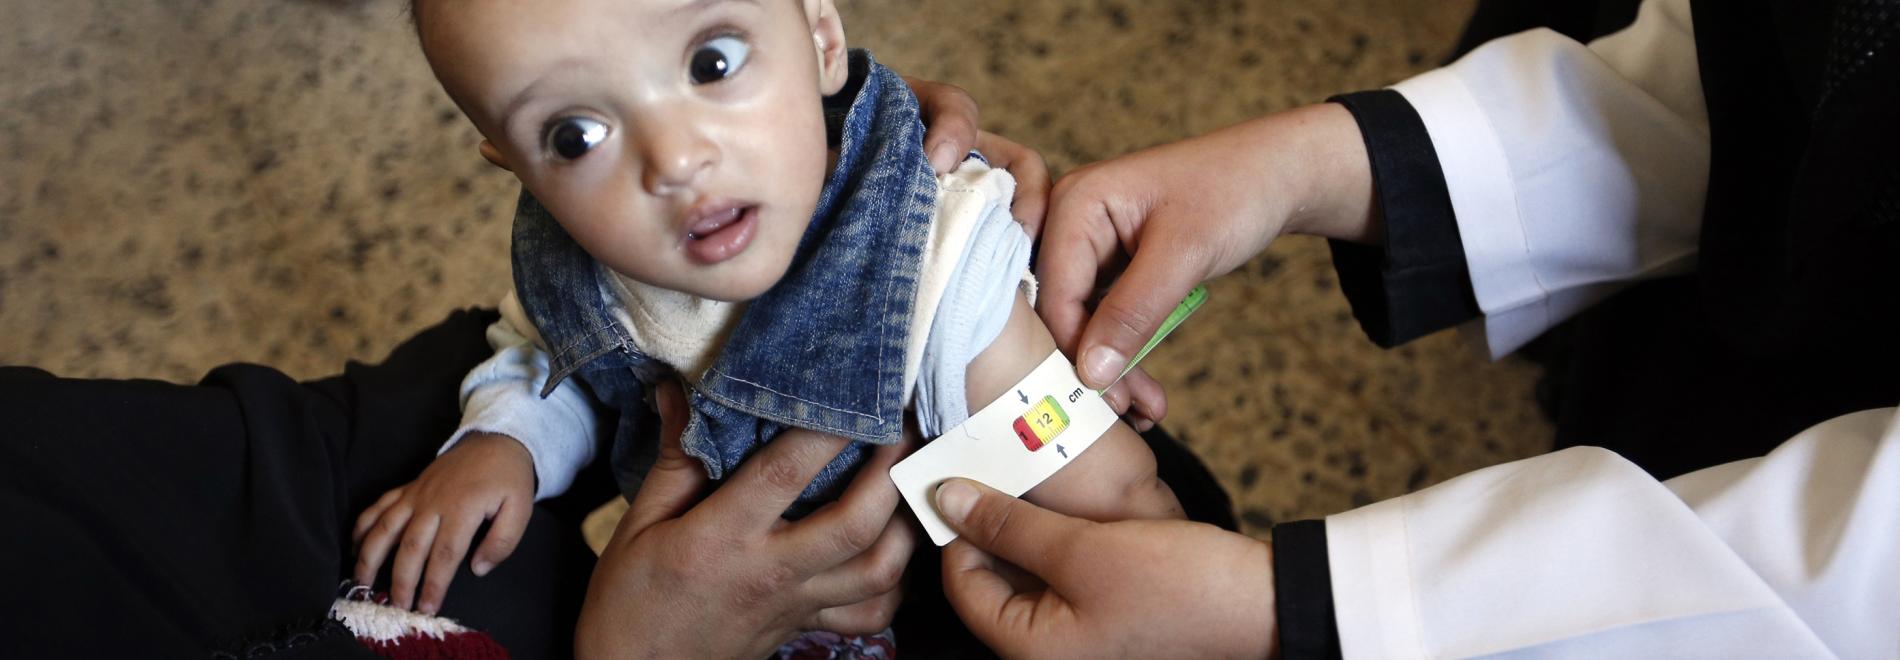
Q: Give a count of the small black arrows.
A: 2